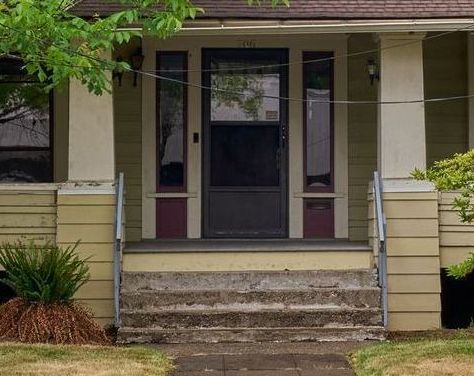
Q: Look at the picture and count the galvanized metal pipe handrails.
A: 2